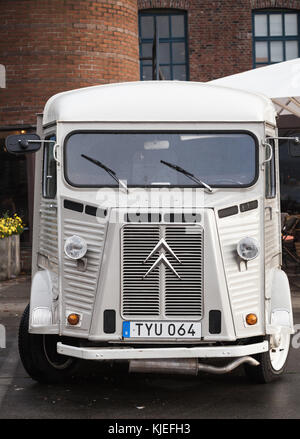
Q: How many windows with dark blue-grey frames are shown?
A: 2